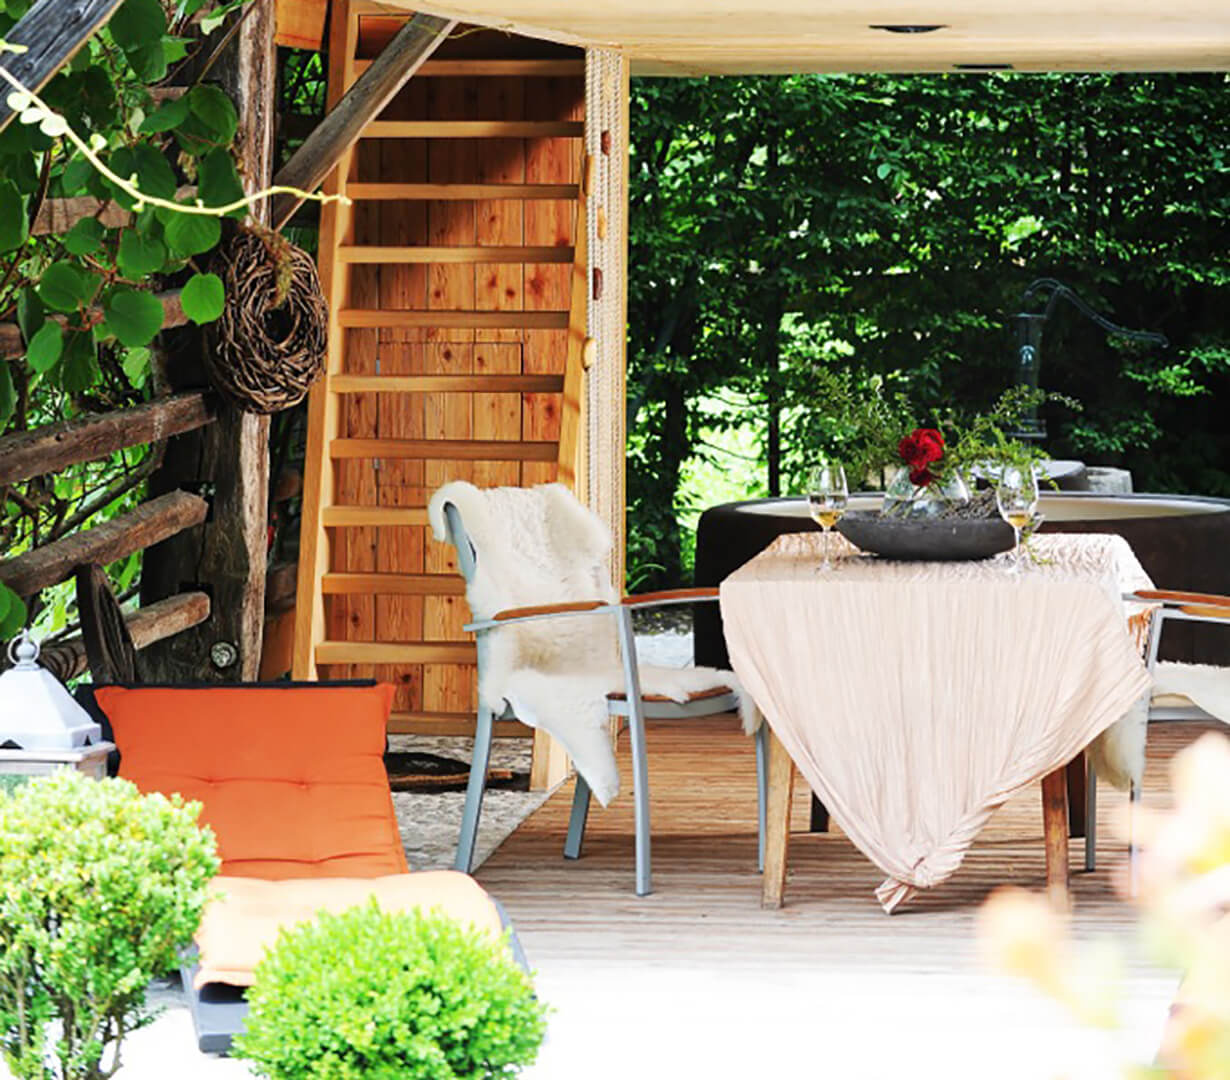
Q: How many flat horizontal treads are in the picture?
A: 11